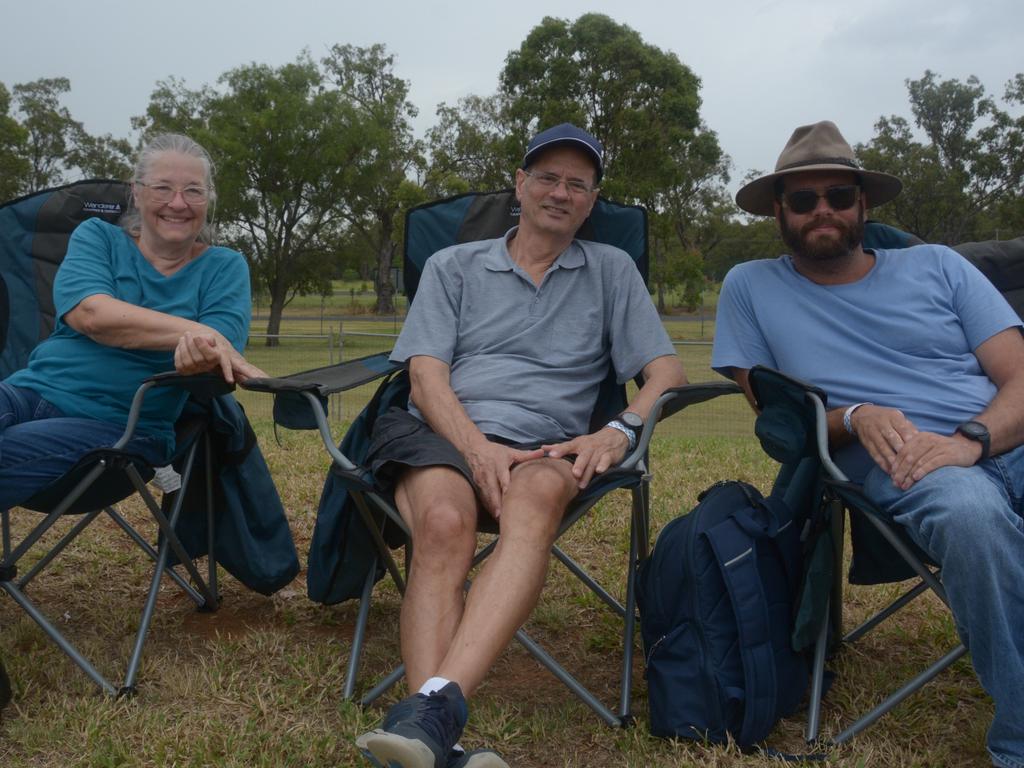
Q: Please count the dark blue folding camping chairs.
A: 3